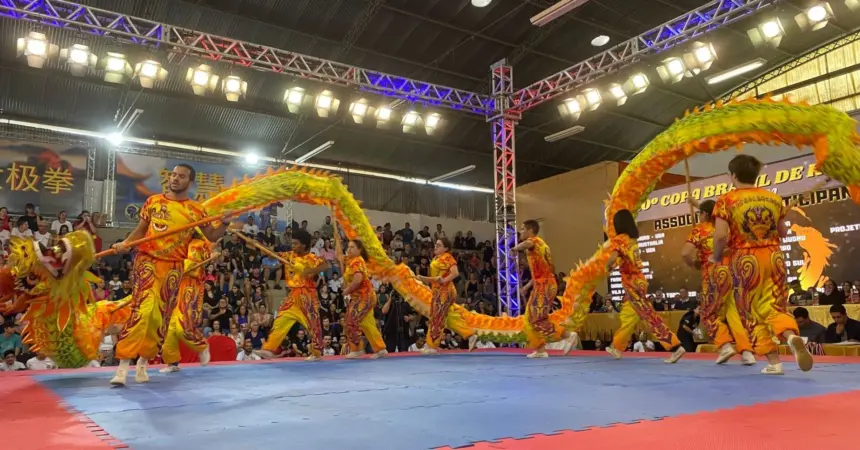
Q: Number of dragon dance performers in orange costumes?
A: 9